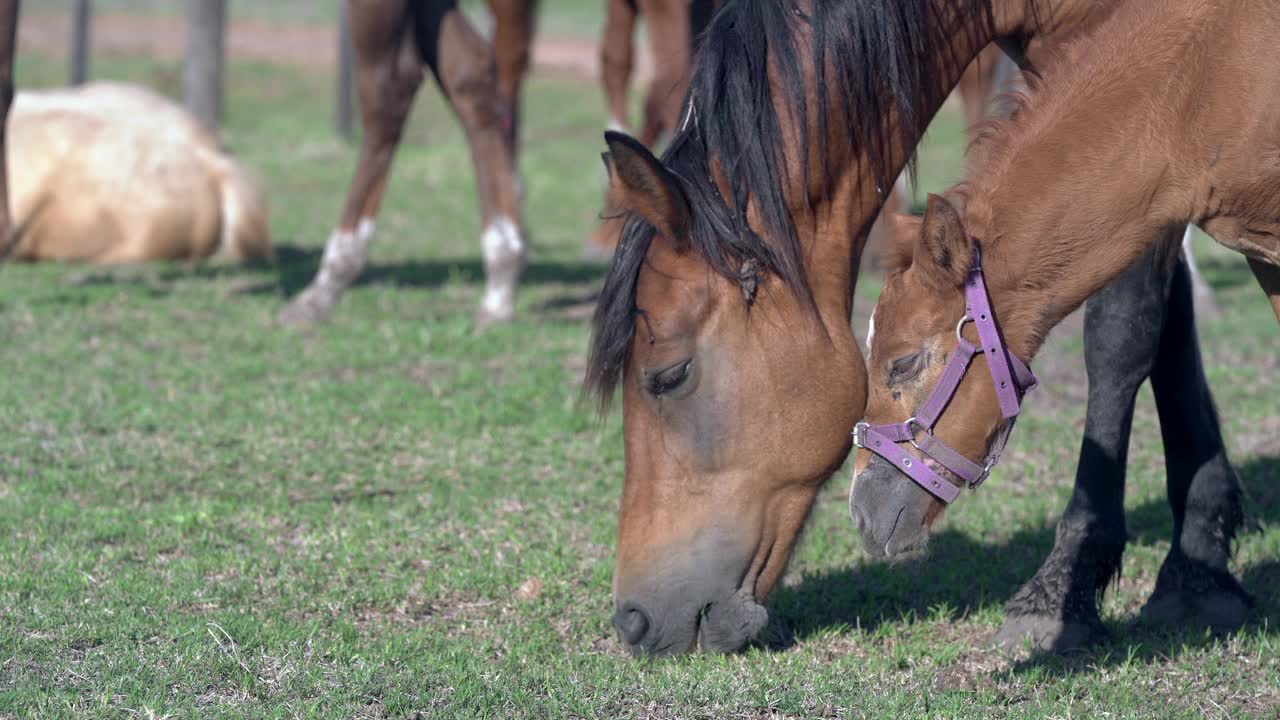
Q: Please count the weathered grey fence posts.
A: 3